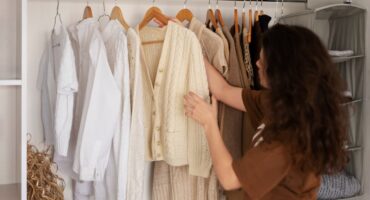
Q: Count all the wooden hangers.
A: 11